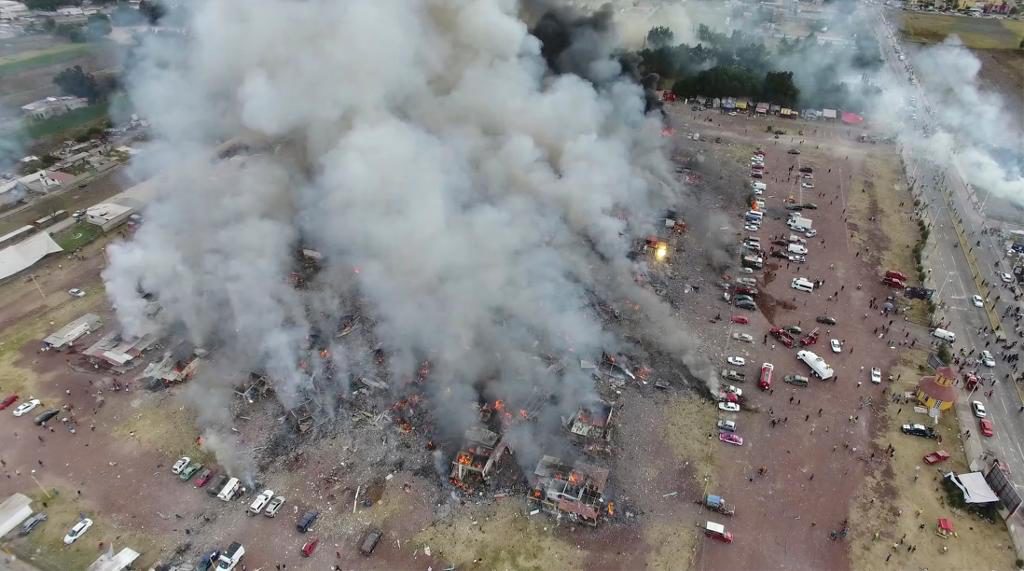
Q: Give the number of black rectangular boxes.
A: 0